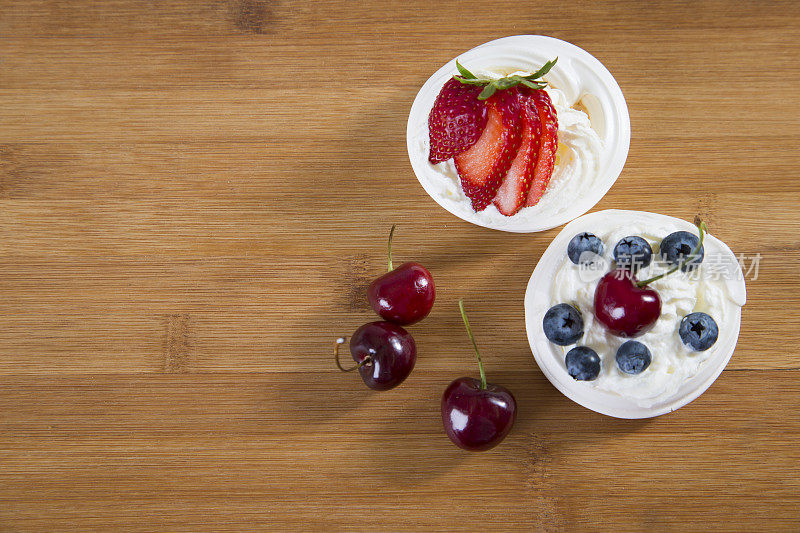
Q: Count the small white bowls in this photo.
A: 2